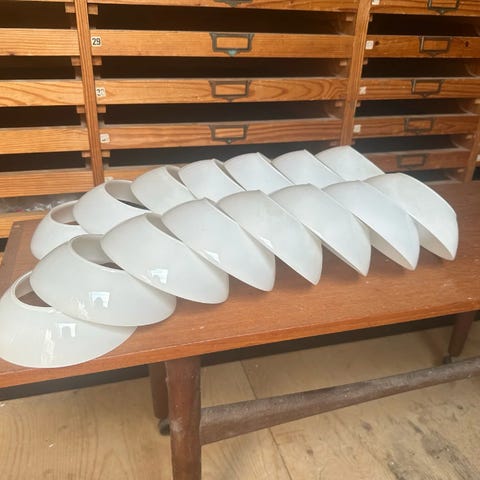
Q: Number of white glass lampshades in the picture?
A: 15